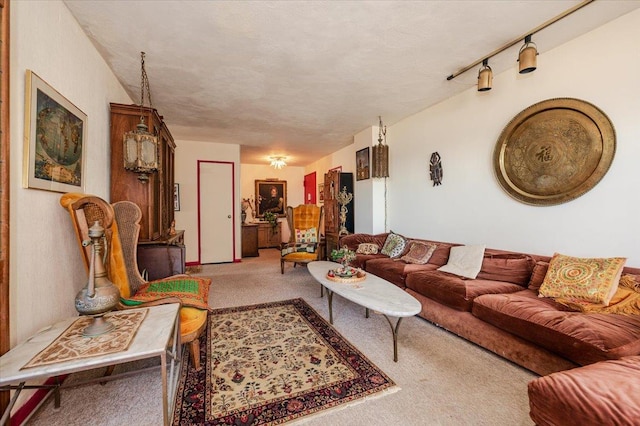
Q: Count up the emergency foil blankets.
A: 0